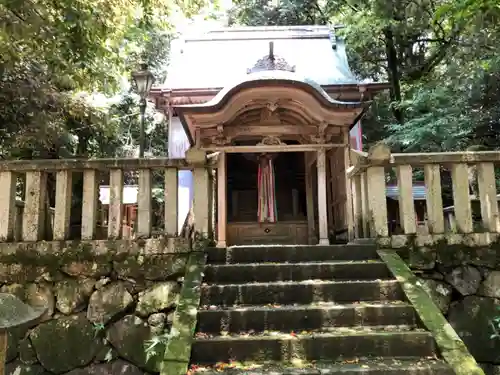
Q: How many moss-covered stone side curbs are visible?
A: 2